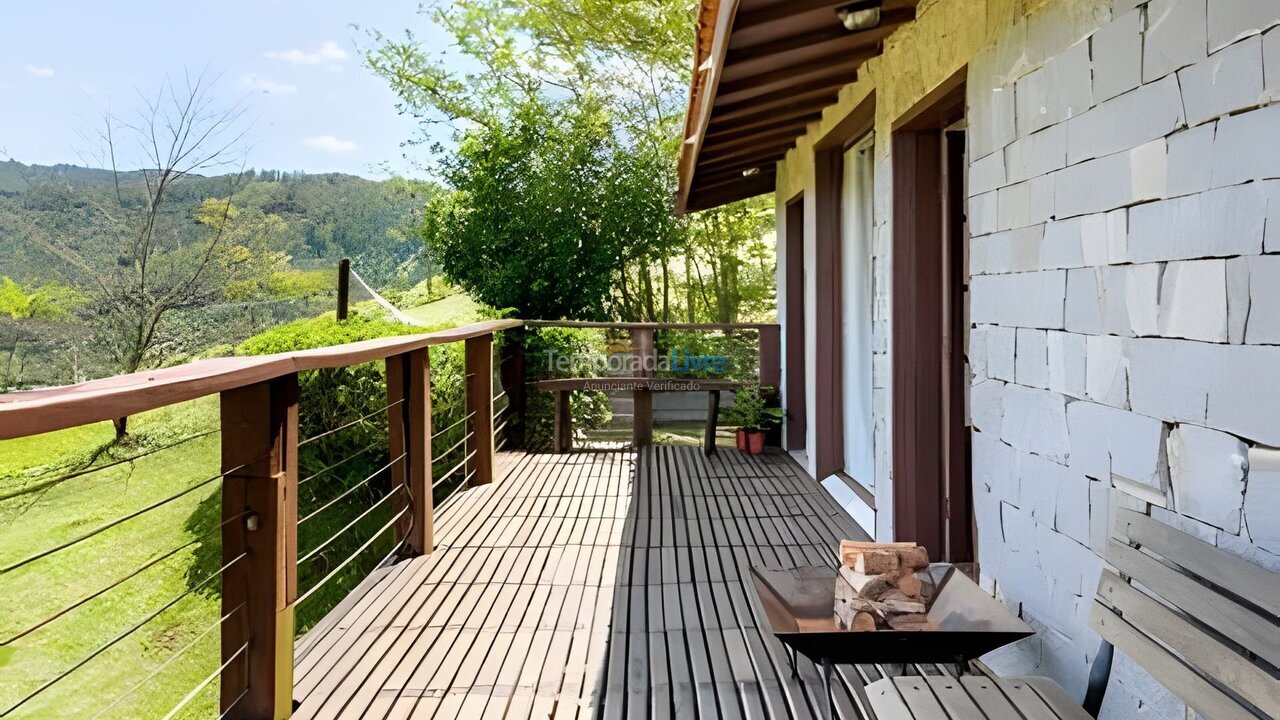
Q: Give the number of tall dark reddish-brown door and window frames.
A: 3